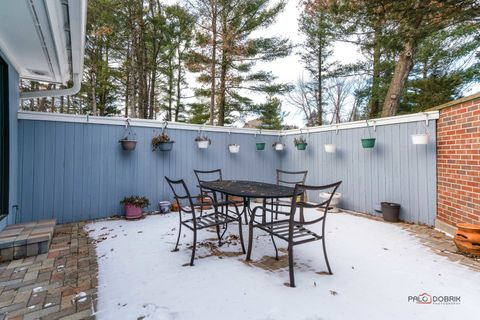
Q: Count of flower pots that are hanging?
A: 10